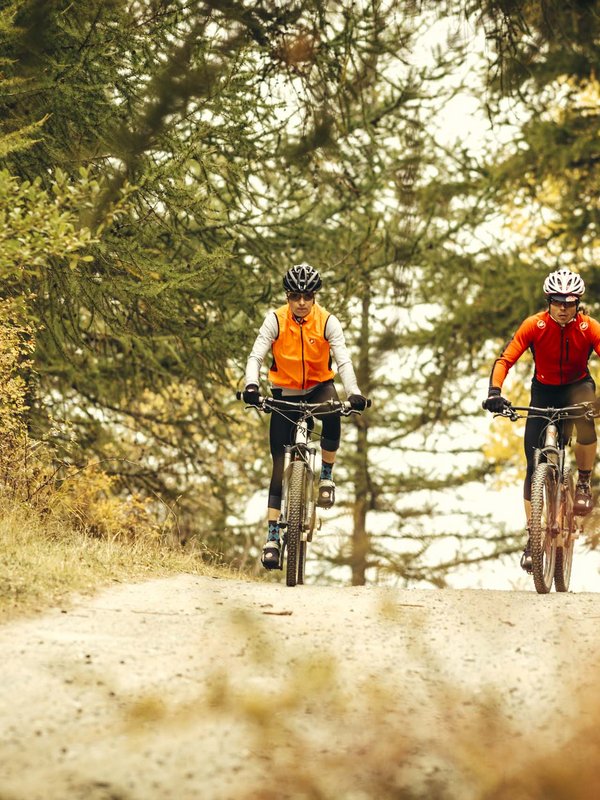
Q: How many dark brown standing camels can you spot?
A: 0